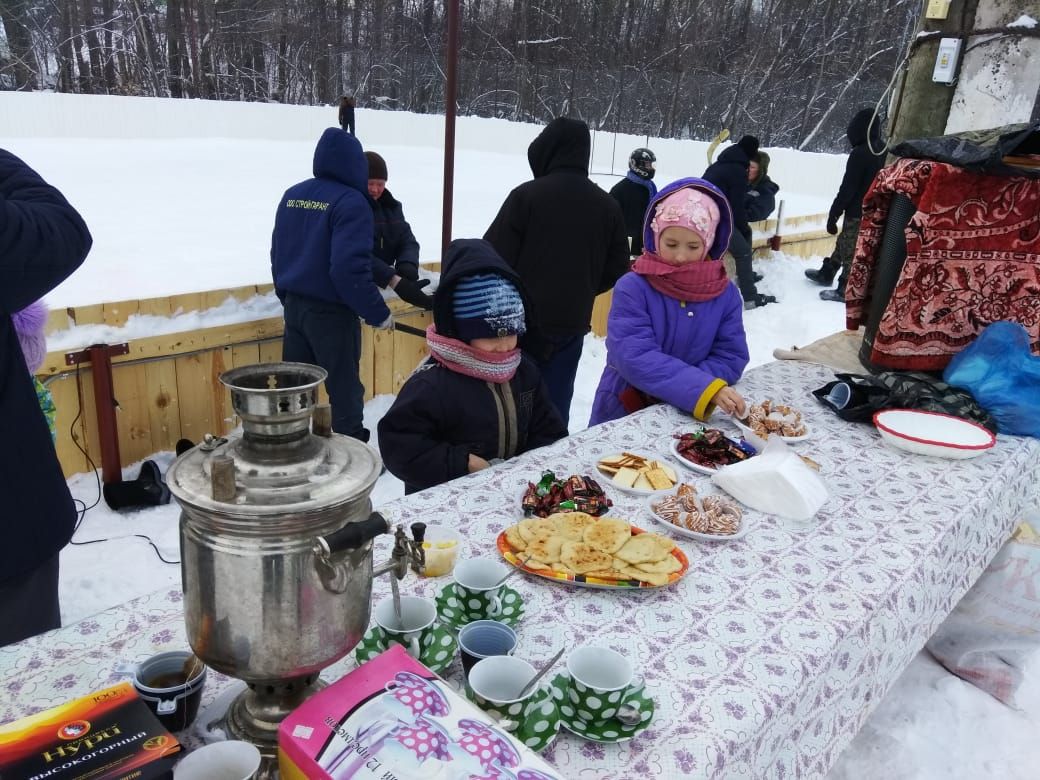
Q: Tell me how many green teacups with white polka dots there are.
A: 4